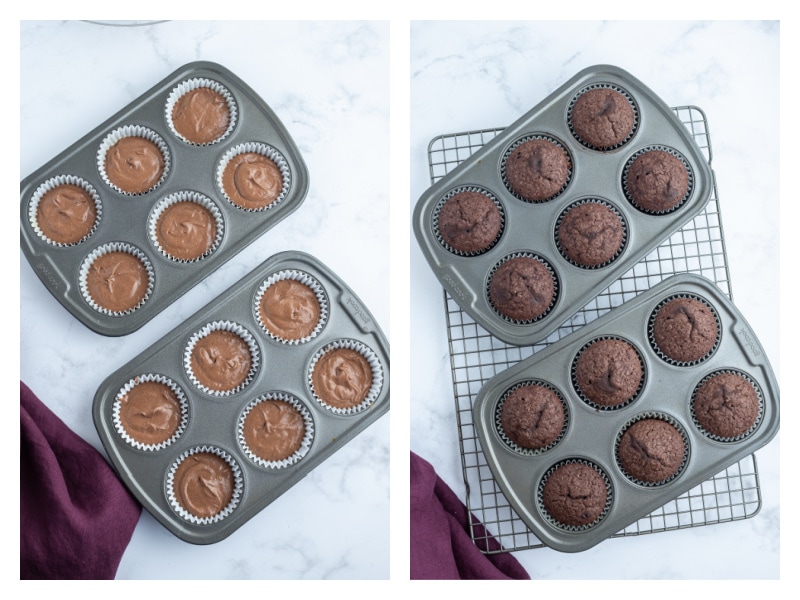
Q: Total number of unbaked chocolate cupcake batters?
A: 12